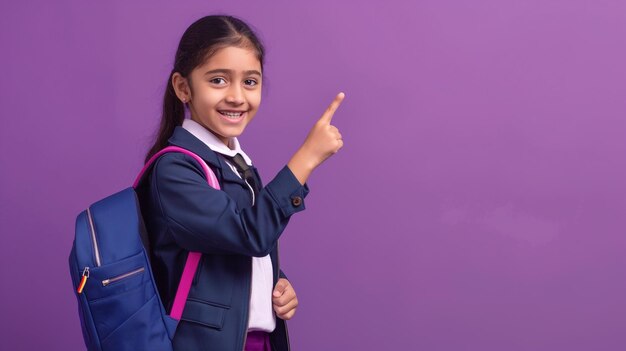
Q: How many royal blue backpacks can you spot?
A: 1